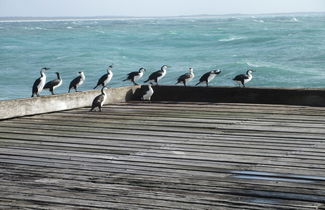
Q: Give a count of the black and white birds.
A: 11